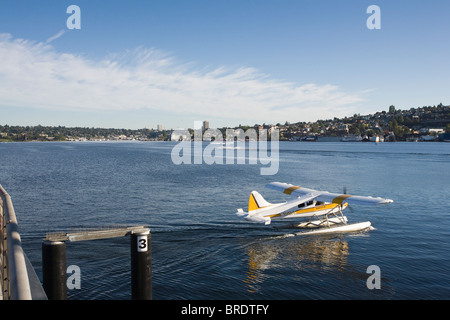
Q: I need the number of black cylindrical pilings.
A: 2